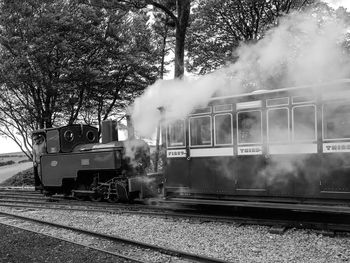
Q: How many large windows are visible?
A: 7